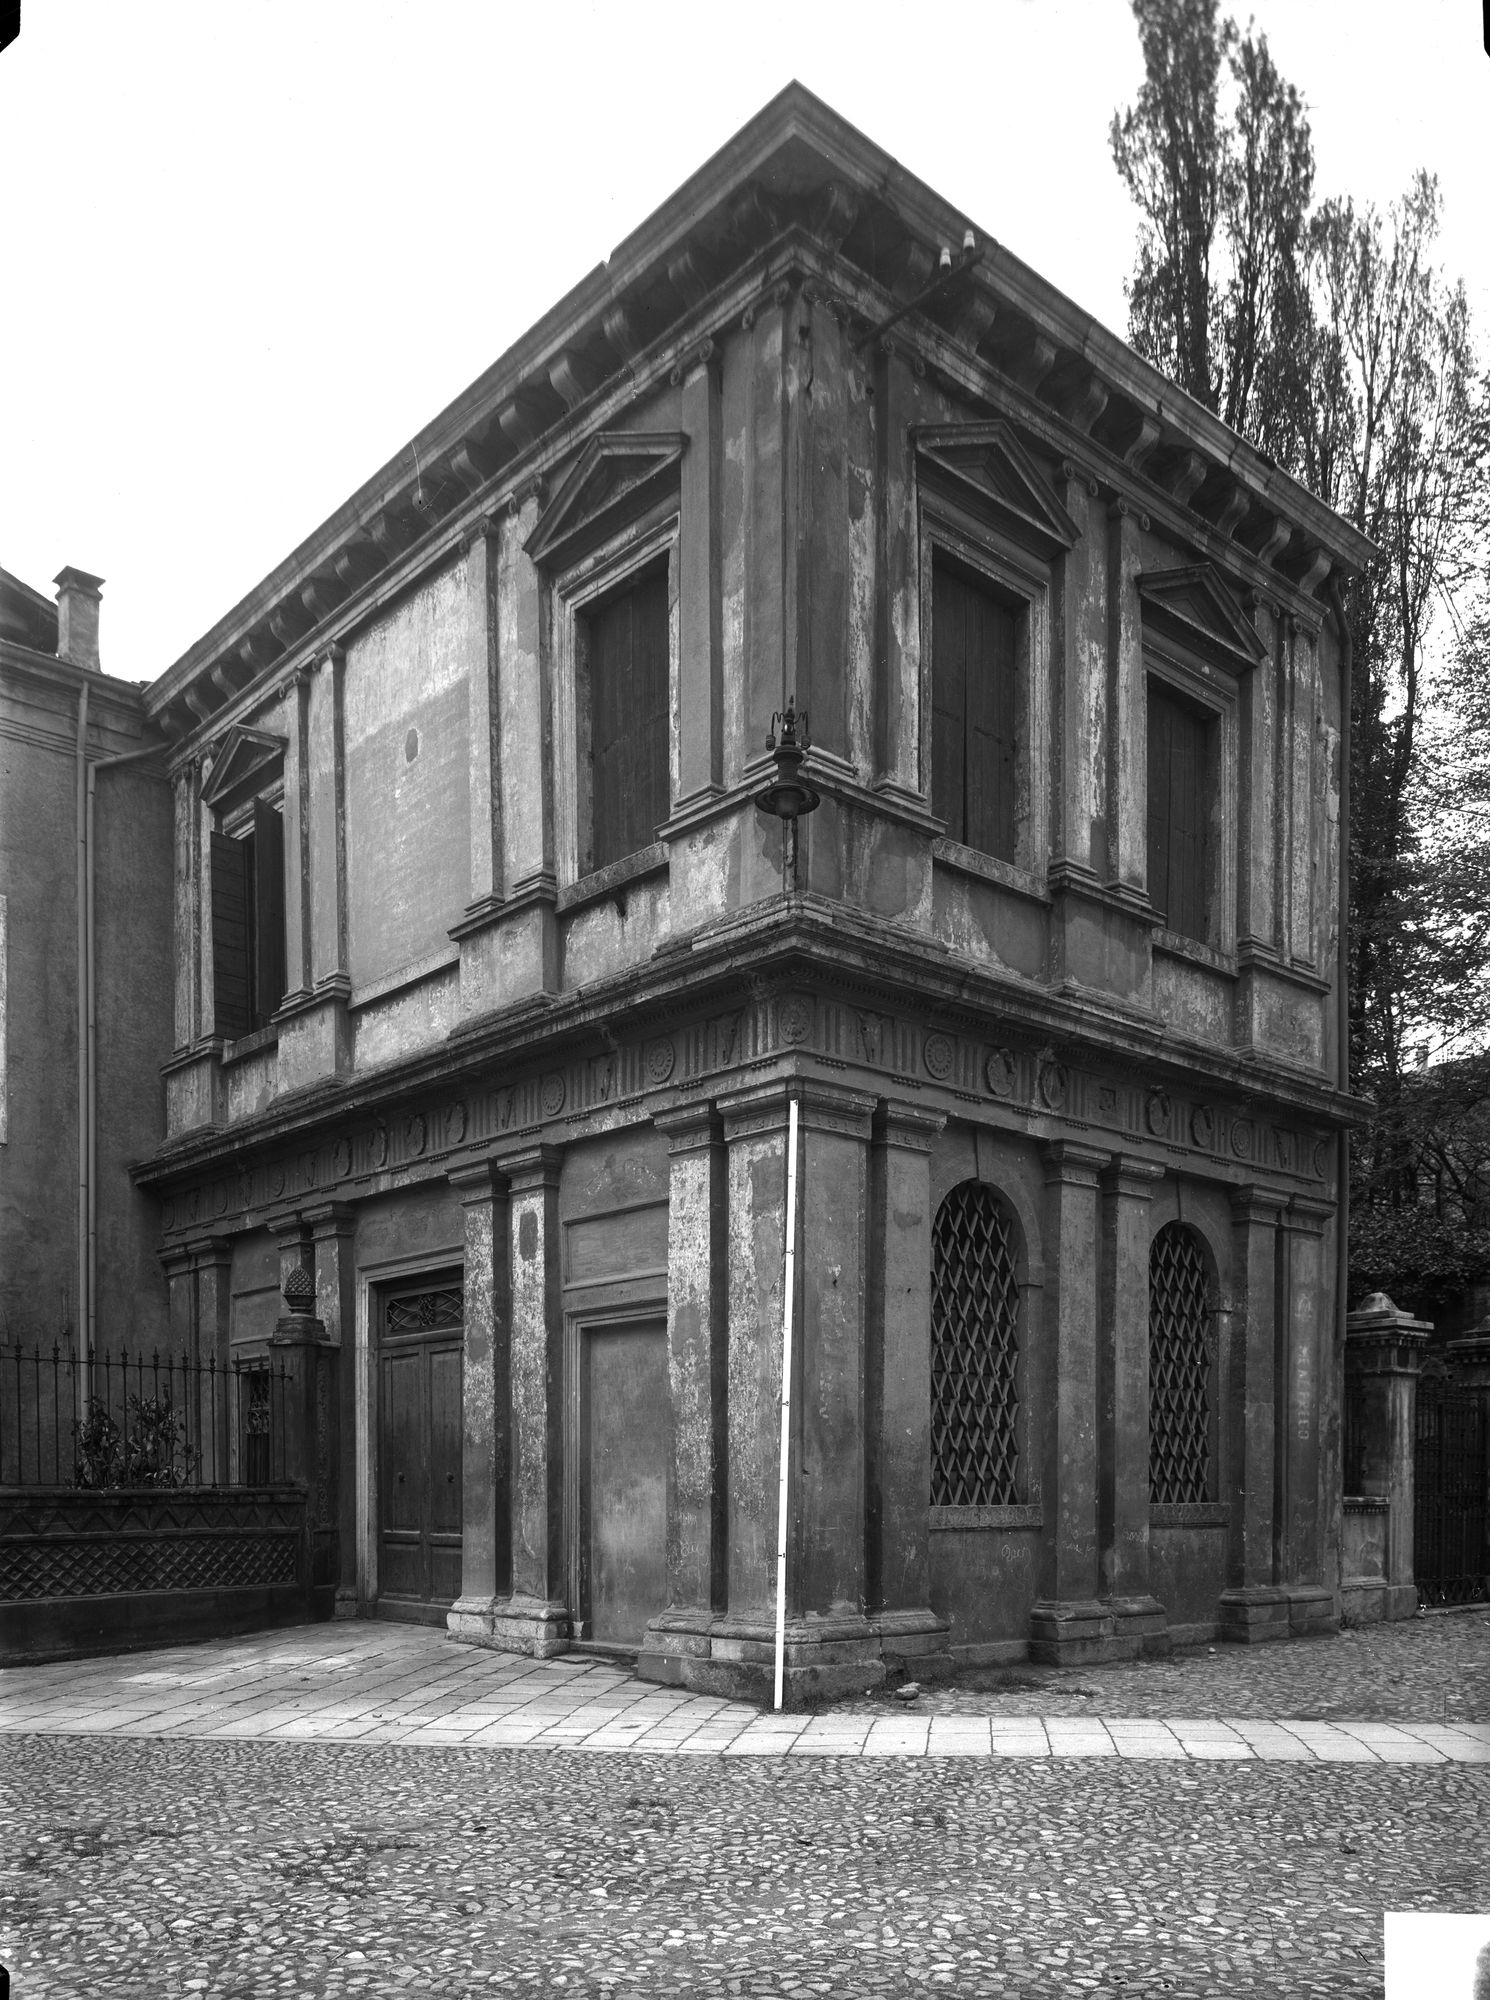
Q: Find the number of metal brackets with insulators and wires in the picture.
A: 1